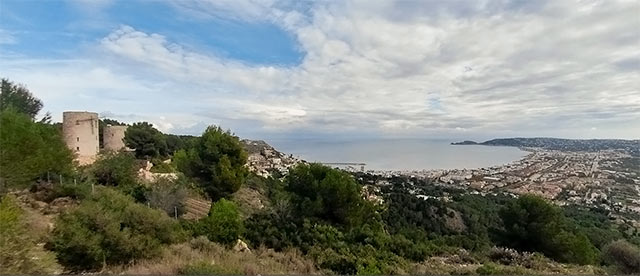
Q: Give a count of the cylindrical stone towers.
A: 2